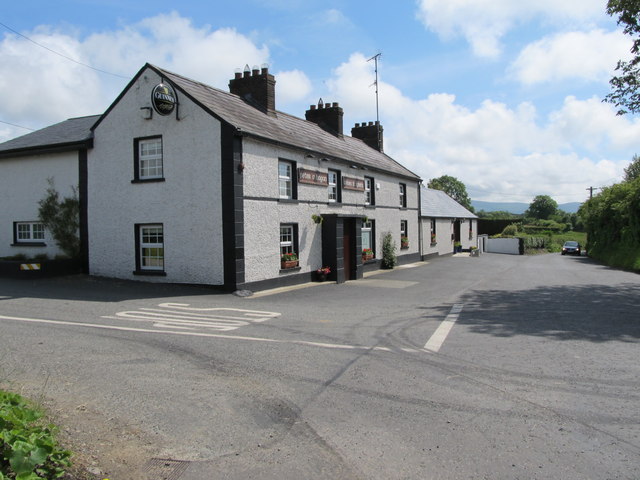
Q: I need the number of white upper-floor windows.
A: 5